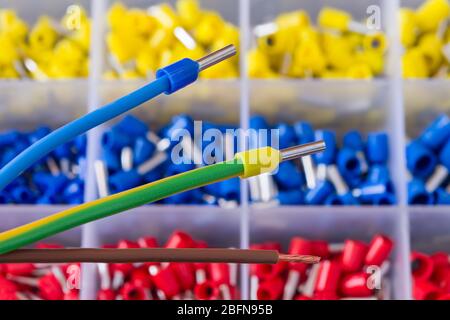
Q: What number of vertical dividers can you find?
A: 3